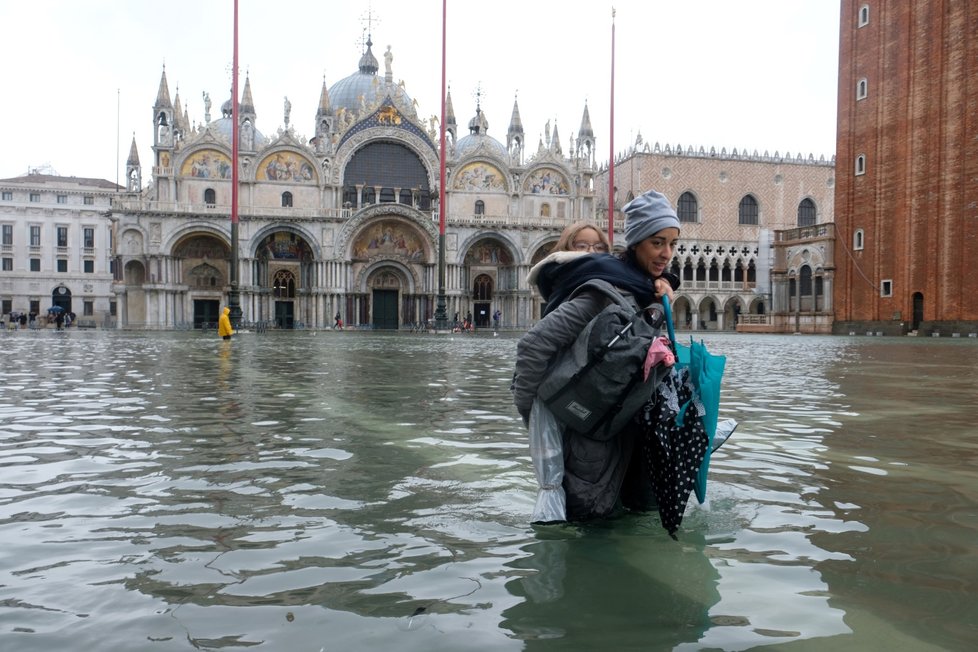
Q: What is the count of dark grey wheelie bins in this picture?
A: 0